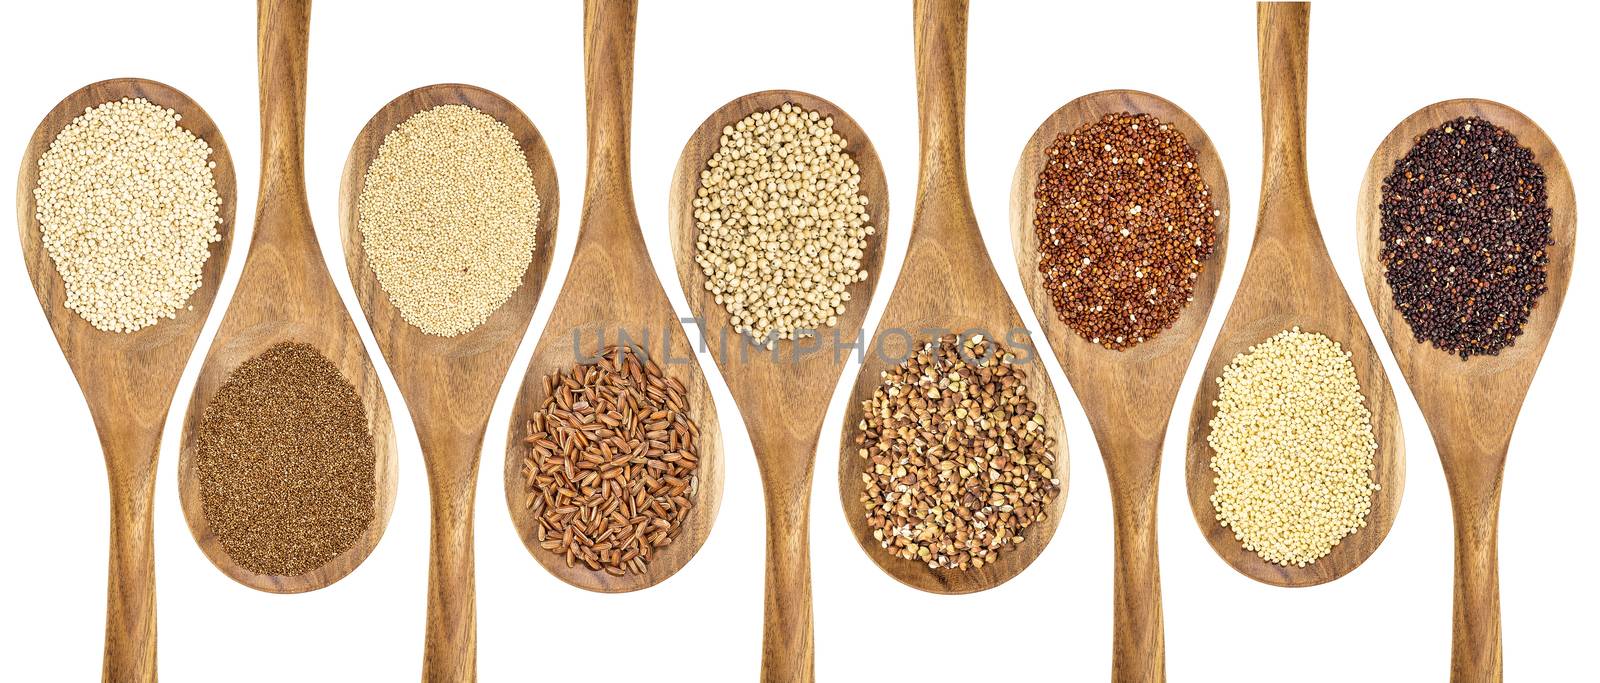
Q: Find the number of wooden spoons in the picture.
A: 9